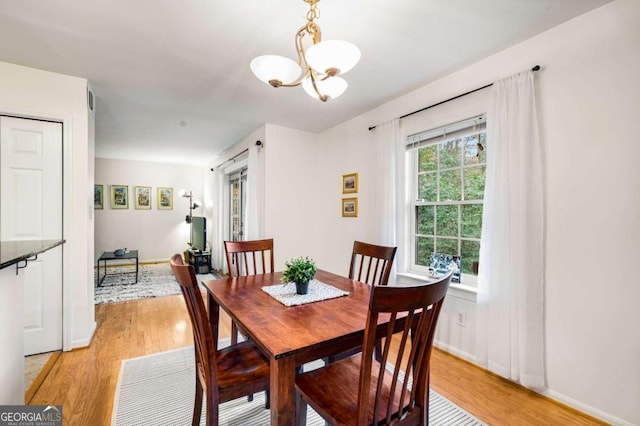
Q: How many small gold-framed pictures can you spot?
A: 2